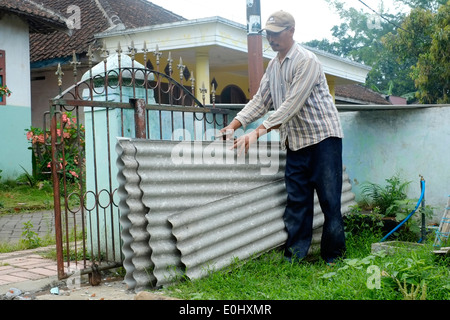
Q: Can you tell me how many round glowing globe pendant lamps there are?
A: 0